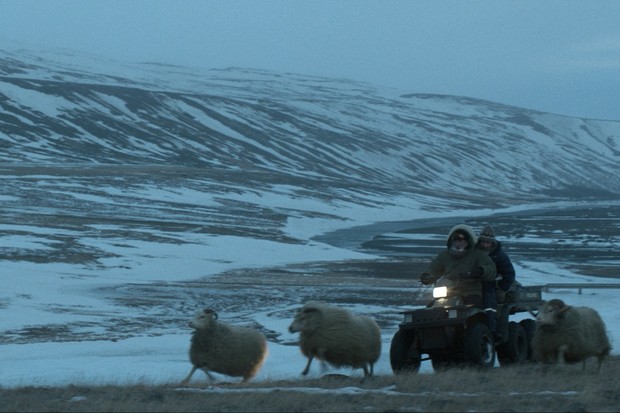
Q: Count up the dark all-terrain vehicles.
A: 1